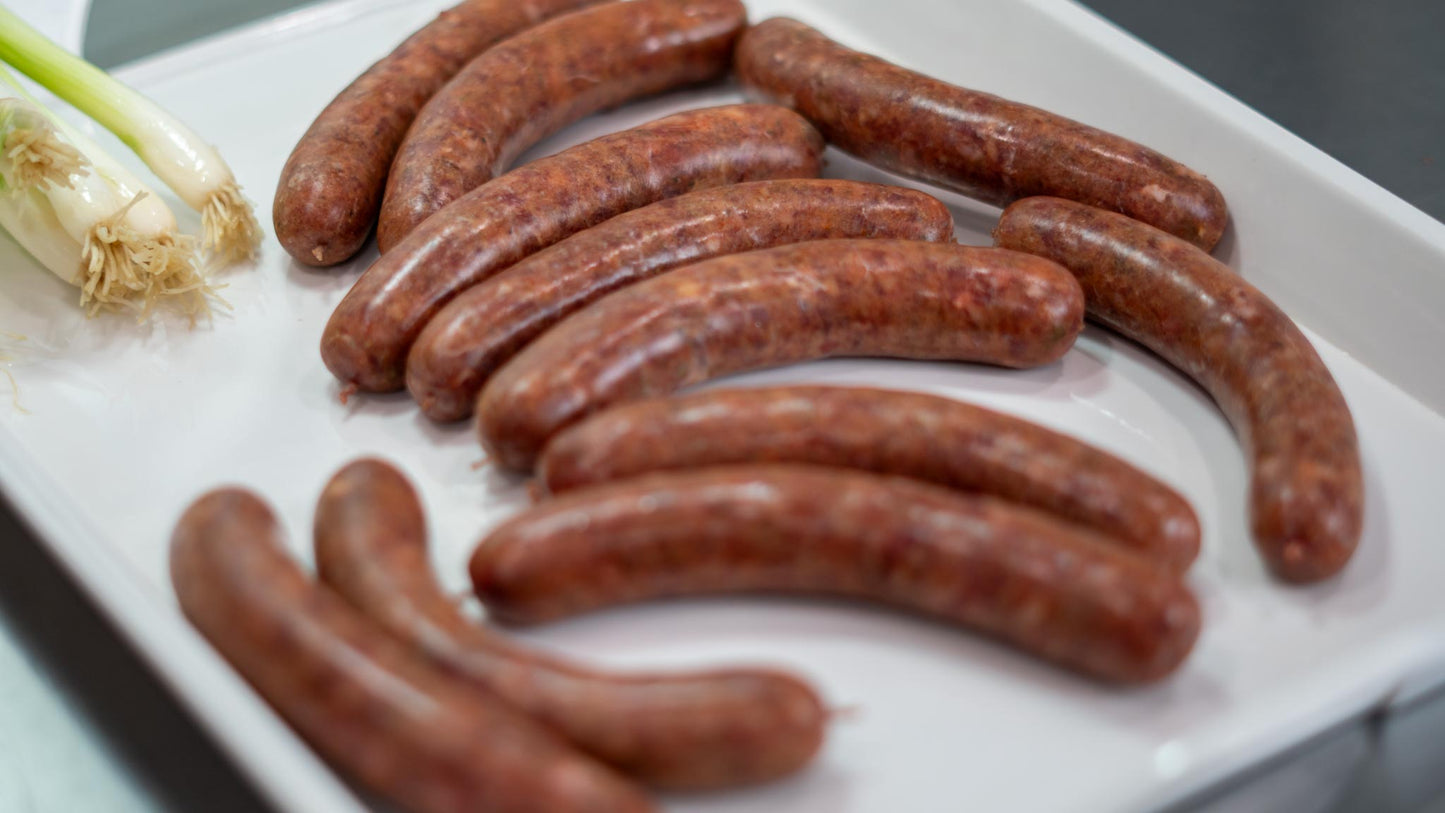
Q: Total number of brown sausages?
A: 11